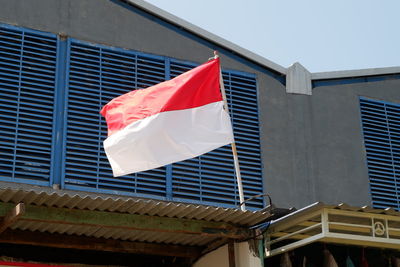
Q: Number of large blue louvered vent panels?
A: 4